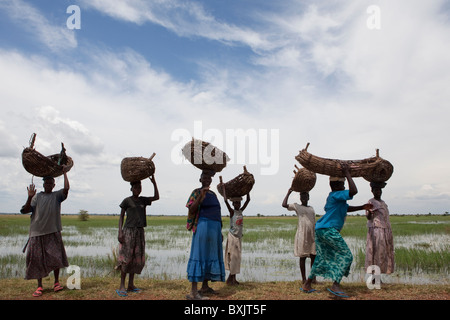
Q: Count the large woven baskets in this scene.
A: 7